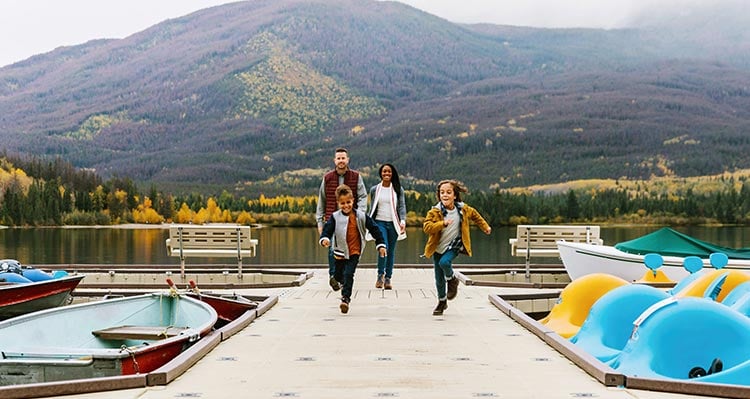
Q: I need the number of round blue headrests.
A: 3